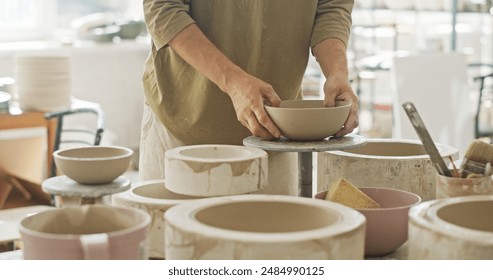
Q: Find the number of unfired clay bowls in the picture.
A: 2